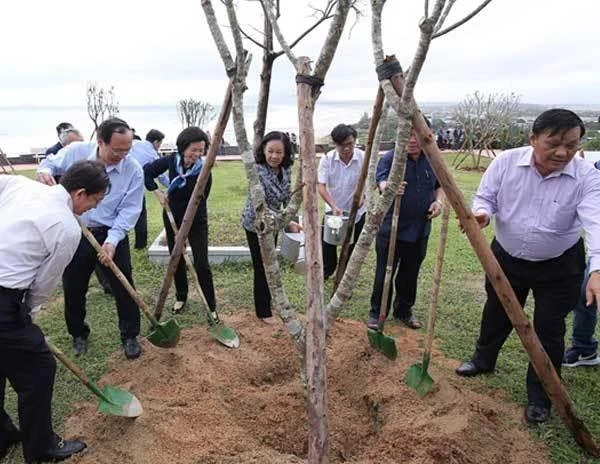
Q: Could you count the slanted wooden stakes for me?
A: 3